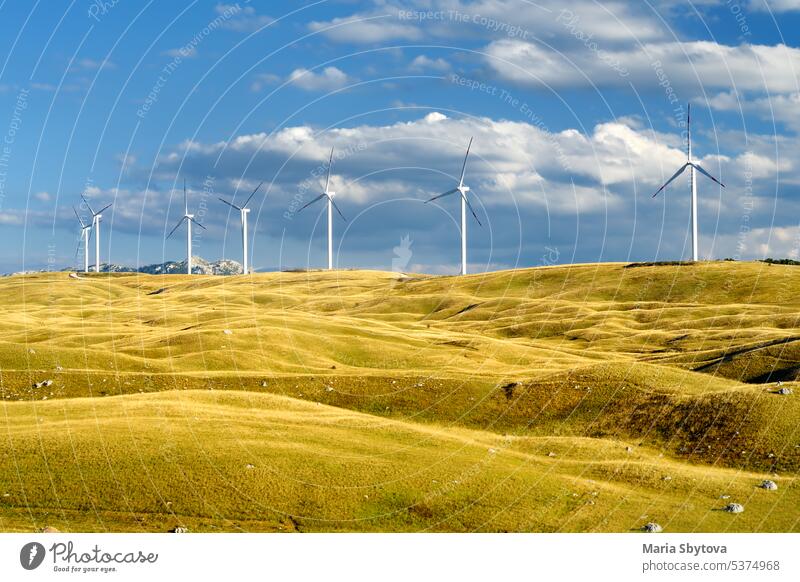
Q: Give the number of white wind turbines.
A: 7